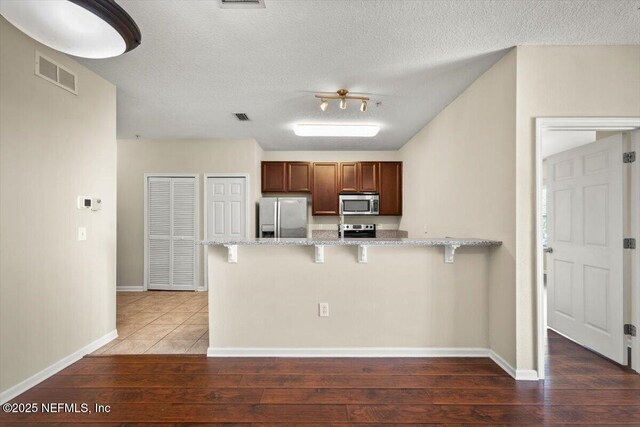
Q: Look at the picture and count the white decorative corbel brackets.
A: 4